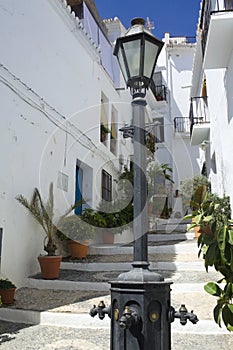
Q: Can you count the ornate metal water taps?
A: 3